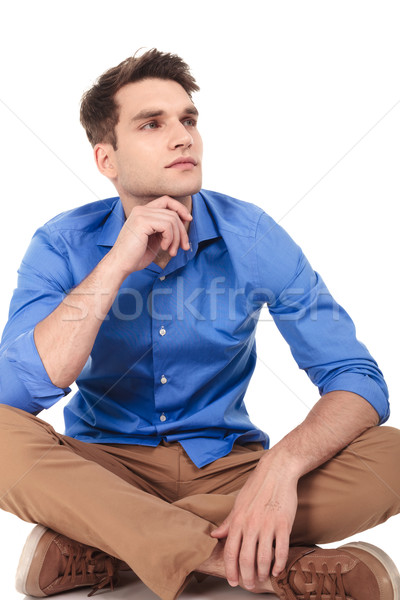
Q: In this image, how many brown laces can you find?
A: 2